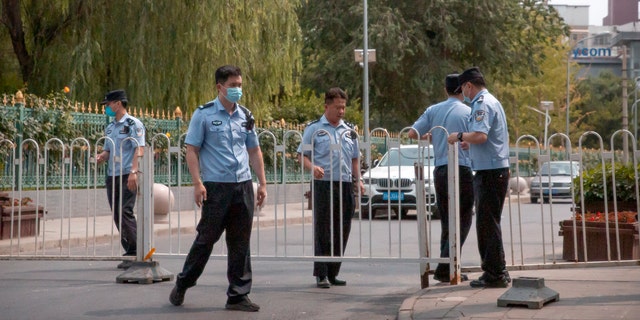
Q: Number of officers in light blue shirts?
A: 5